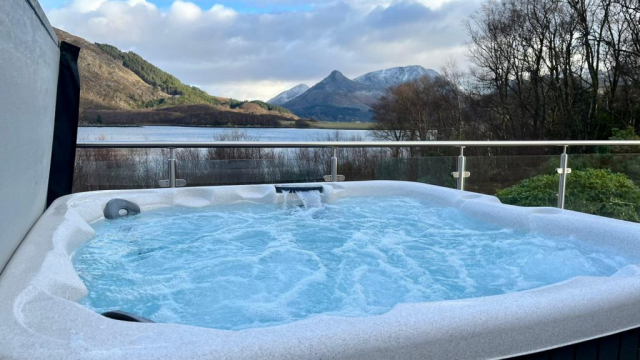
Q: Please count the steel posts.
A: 4